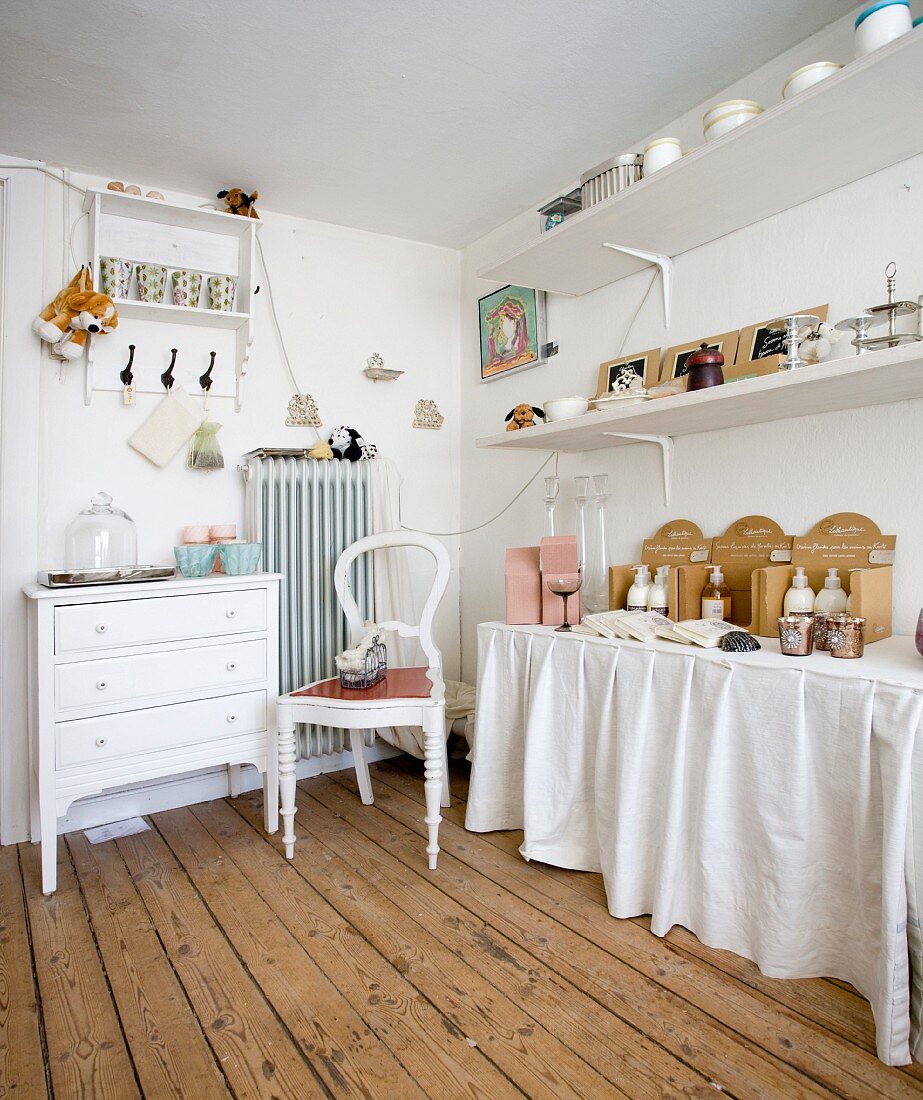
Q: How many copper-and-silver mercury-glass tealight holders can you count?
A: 3